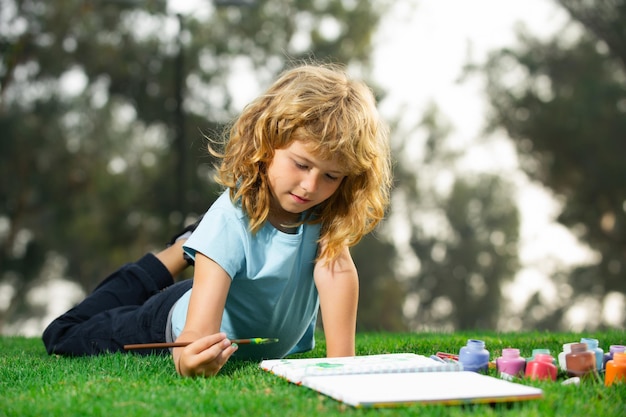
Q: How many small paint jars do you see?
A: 9